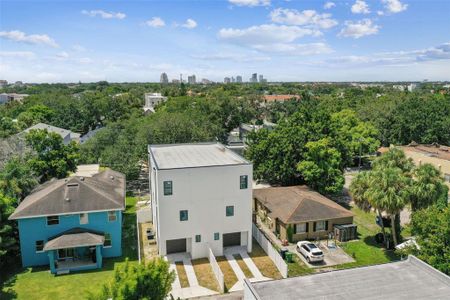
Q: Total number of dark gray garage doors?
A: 2